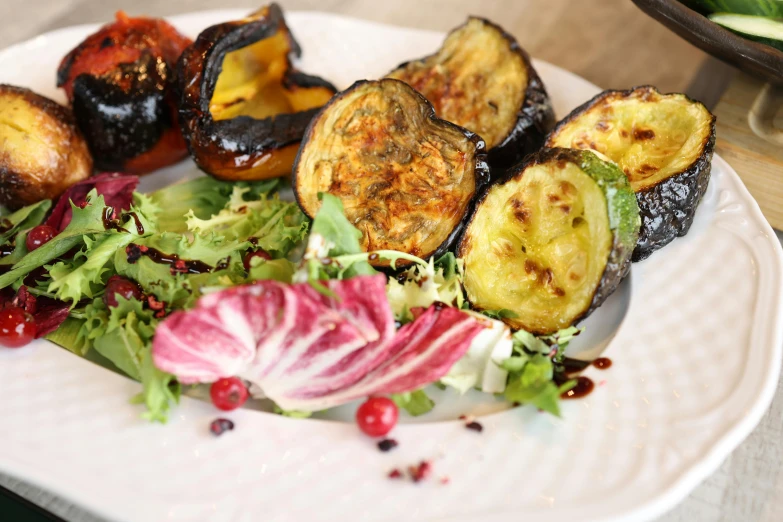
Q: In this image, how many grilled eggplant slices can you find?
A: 2